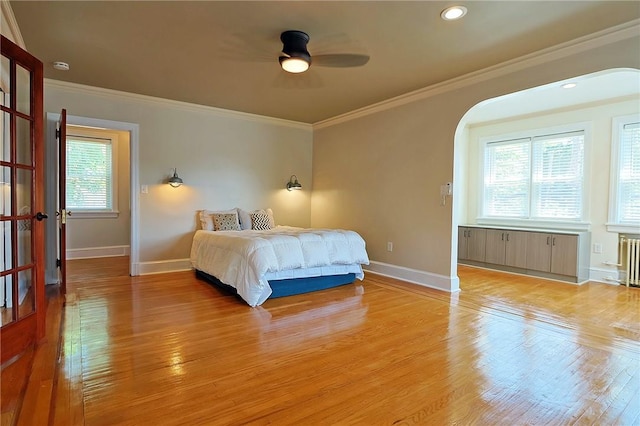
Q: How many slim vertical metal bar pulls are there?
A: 6